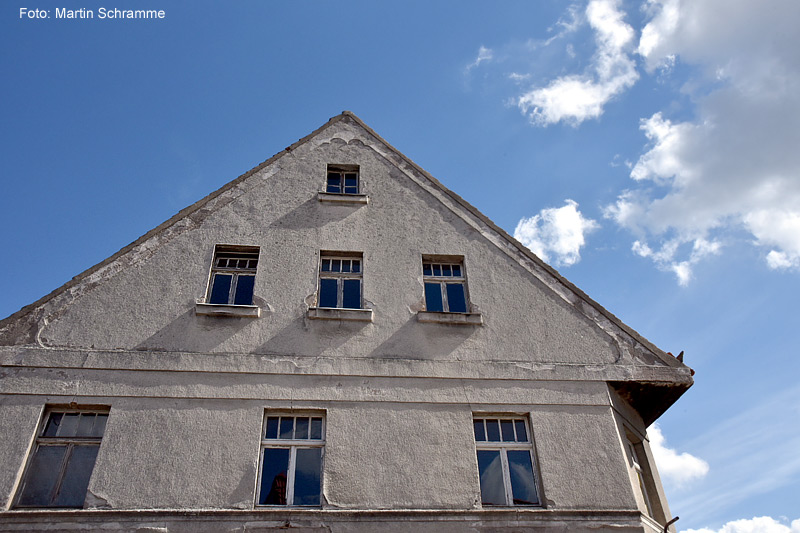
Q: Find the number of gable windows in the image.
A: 4